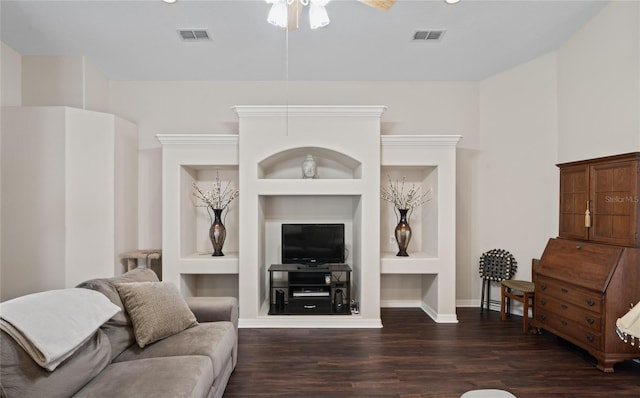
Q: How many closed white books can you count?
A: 0